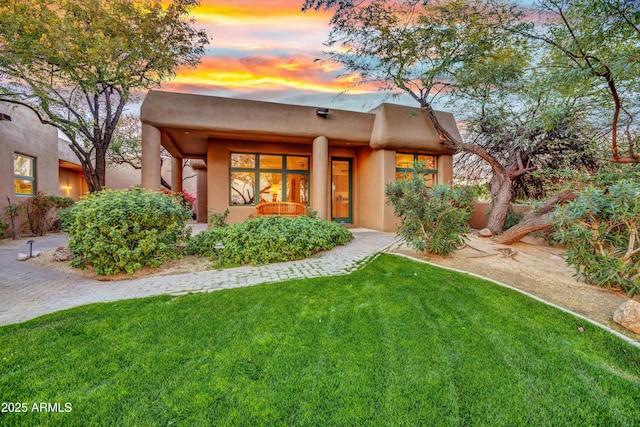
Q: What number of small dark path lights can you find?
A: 2